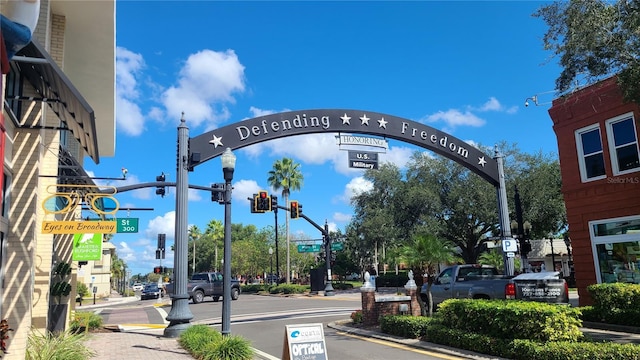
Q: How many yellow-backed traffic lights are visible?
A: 2